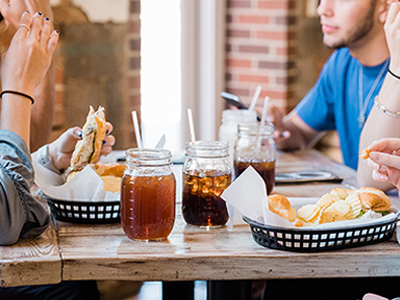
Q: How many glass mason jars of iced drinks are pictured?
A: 4